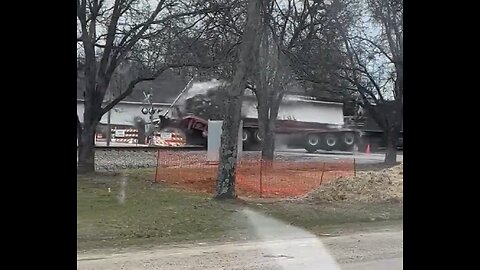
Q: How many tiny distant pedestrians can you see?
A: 0